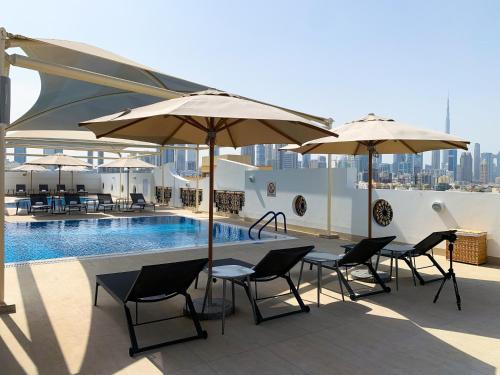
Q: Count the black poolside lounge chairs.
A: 12